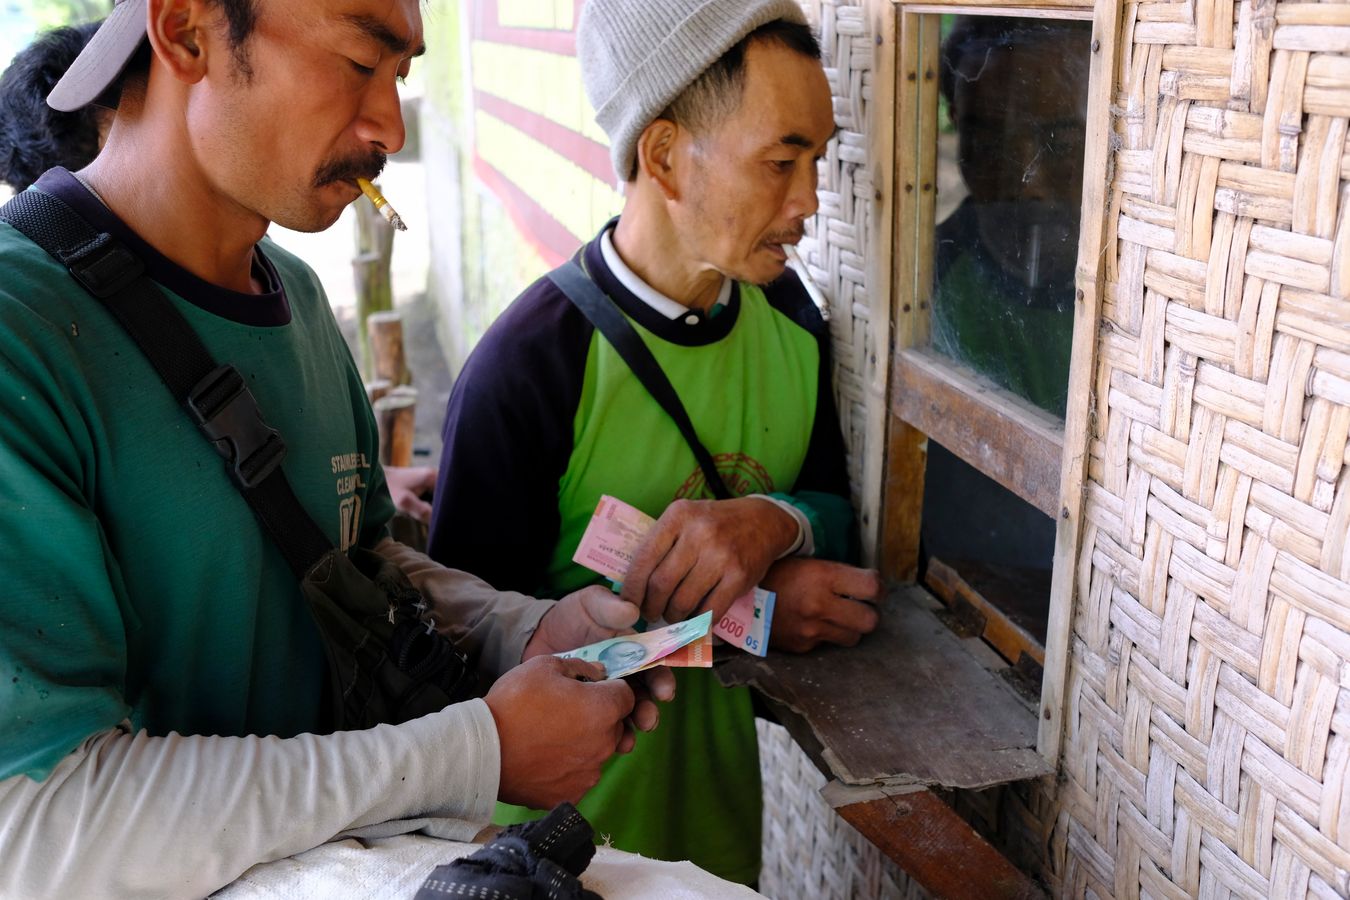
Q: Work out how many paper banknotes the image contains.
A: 4